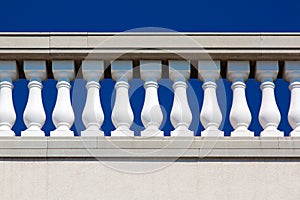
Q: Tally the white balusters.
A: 11